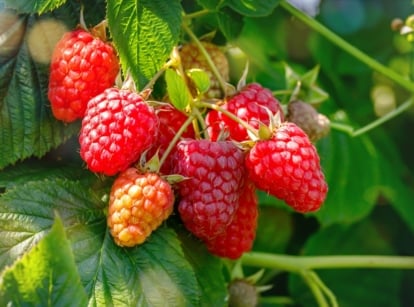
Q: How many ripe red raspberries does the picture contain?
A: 7